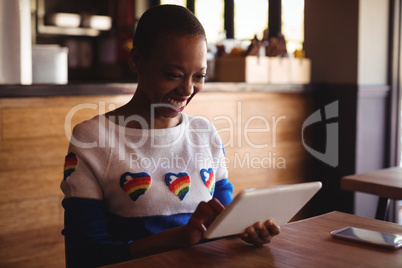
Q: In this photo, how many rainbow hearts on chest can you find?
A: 3